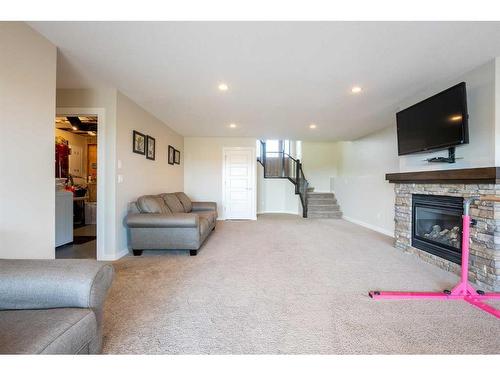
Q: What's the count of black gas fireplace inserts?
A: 1